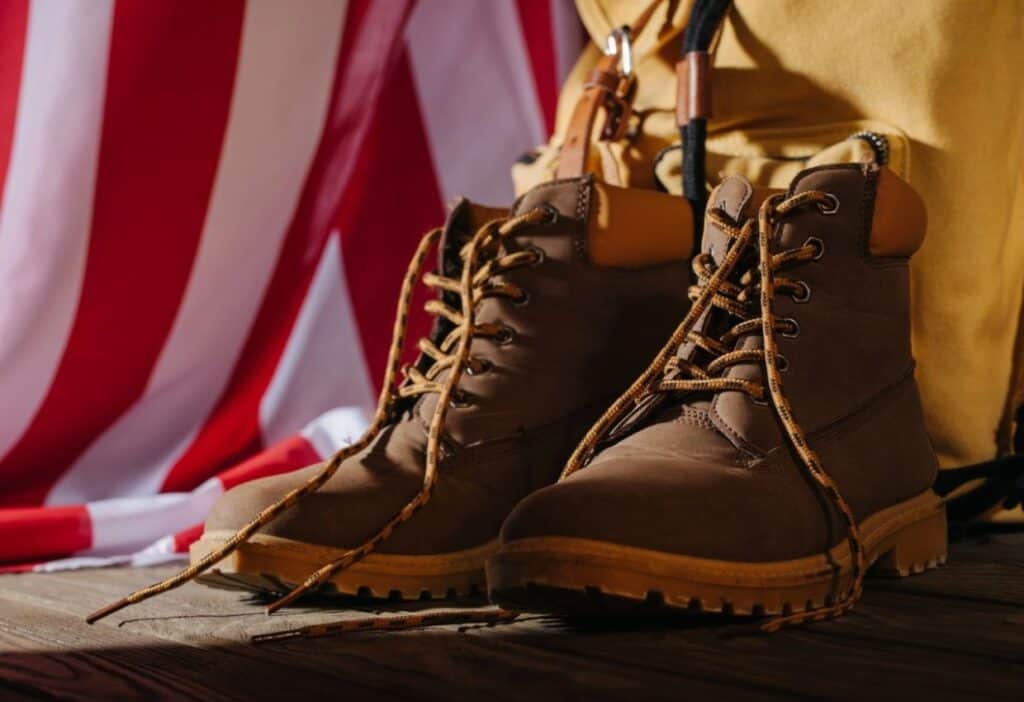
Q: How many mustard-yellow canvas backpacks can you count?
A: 1